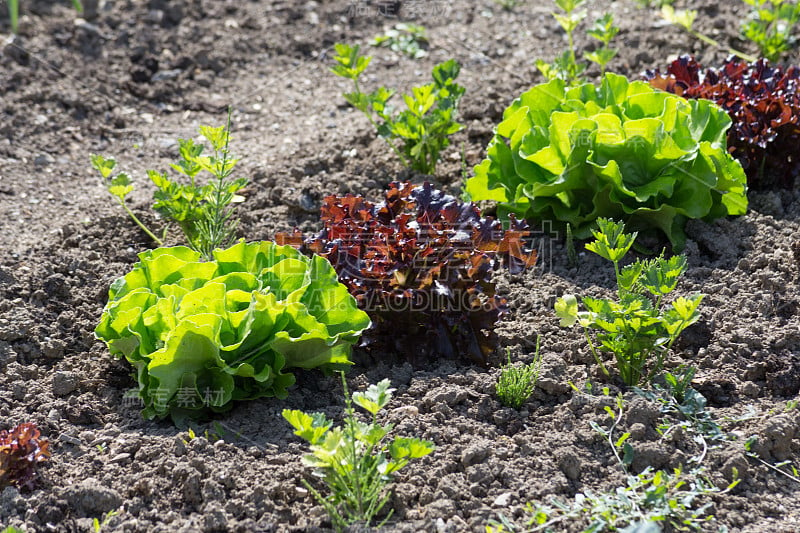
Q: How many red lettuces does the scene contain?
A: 3